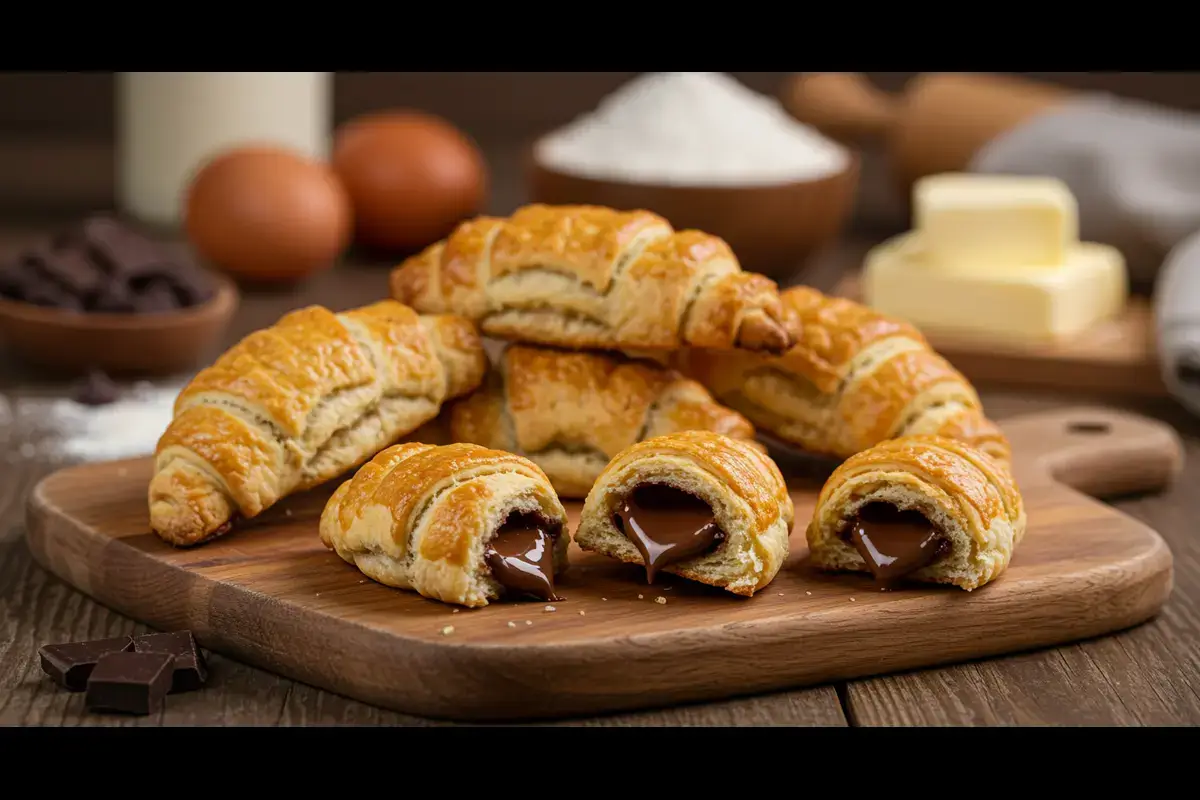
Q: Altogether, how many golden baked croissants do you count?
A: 7